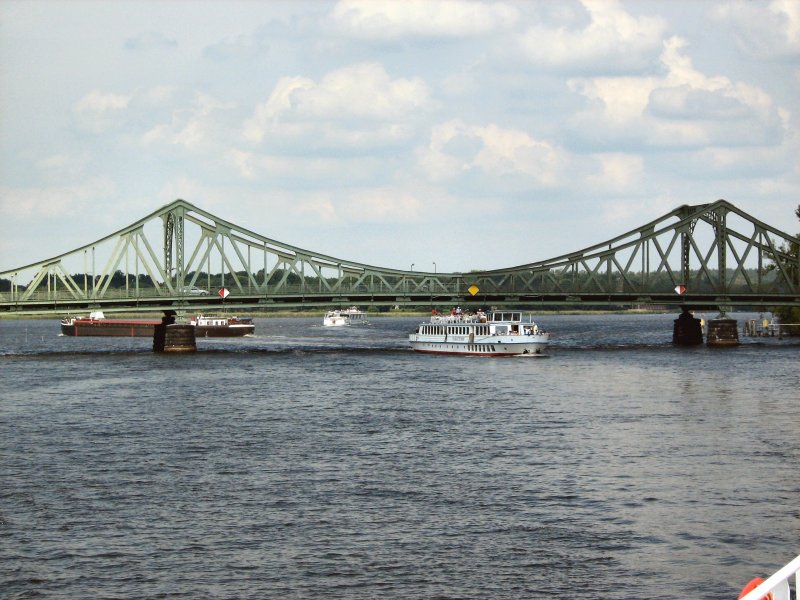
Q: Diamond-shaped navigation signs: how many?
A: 3